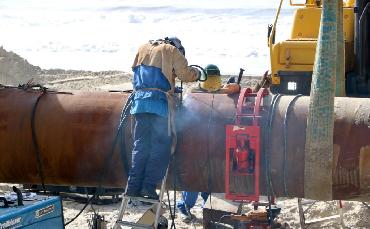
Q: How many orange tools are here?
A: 1